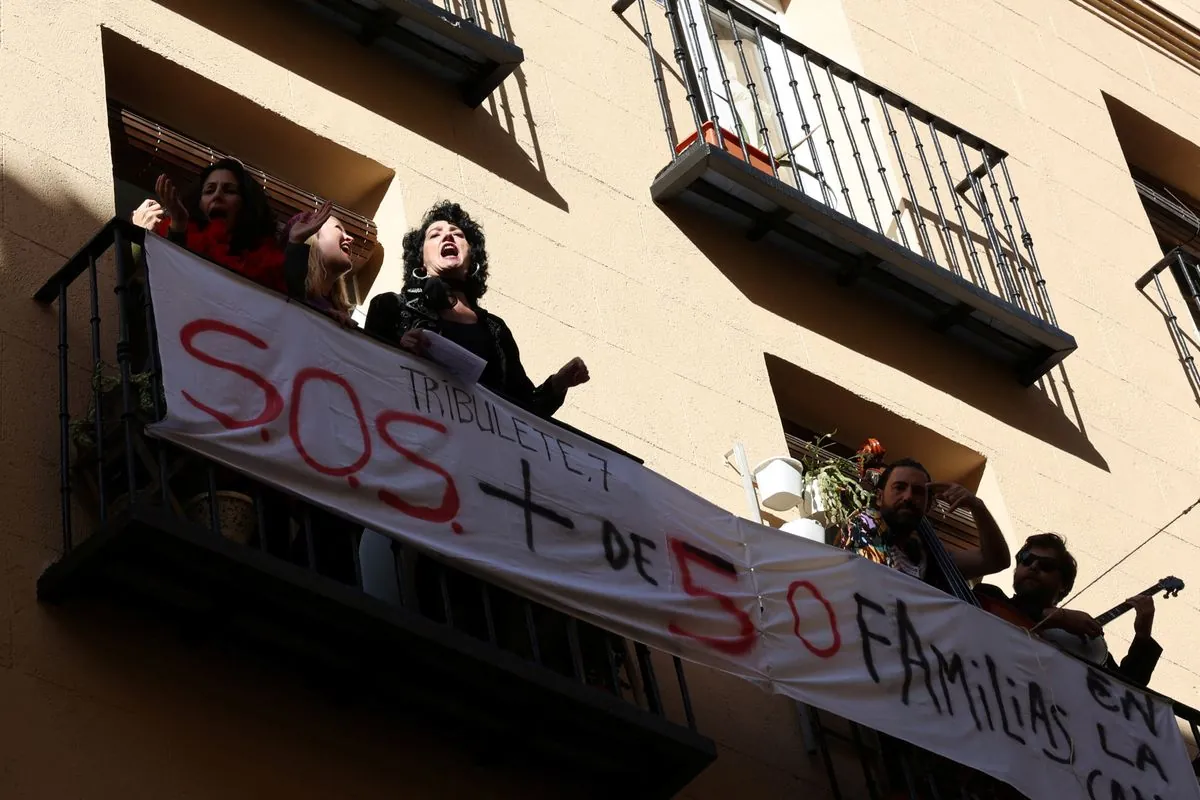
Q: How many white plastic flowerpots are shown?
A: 3